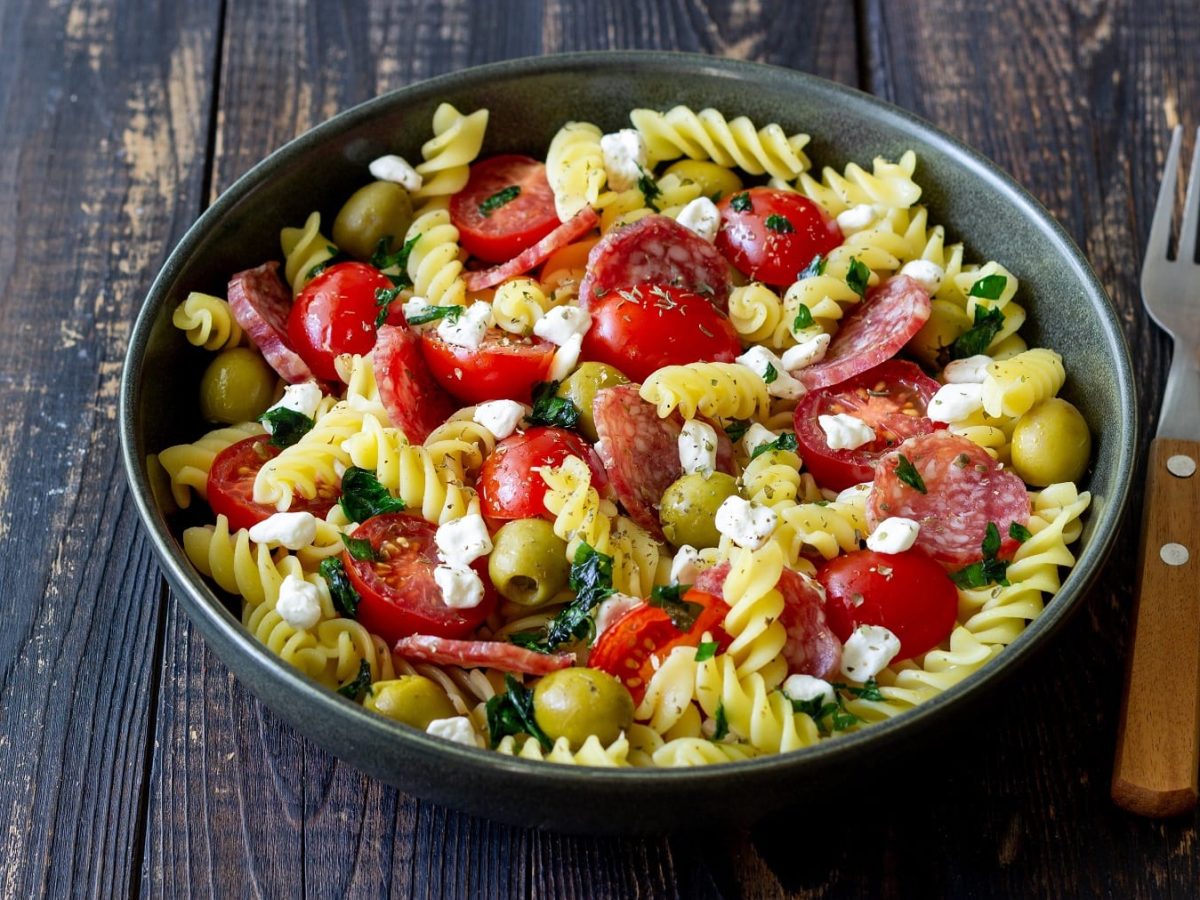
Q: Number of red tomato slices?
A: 11